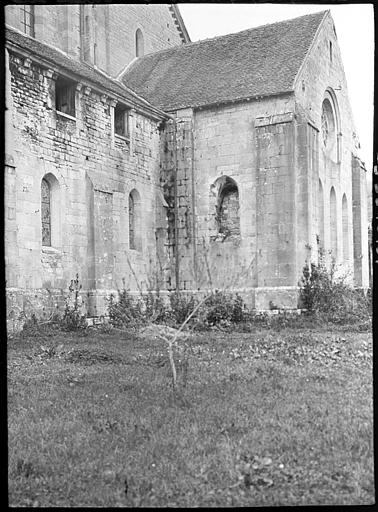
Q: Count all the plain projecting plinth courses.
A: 1